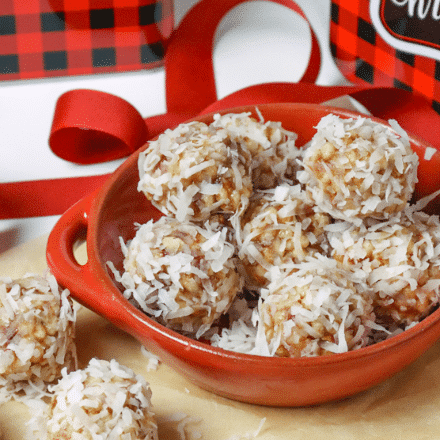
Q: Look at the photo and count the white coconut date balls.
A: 9